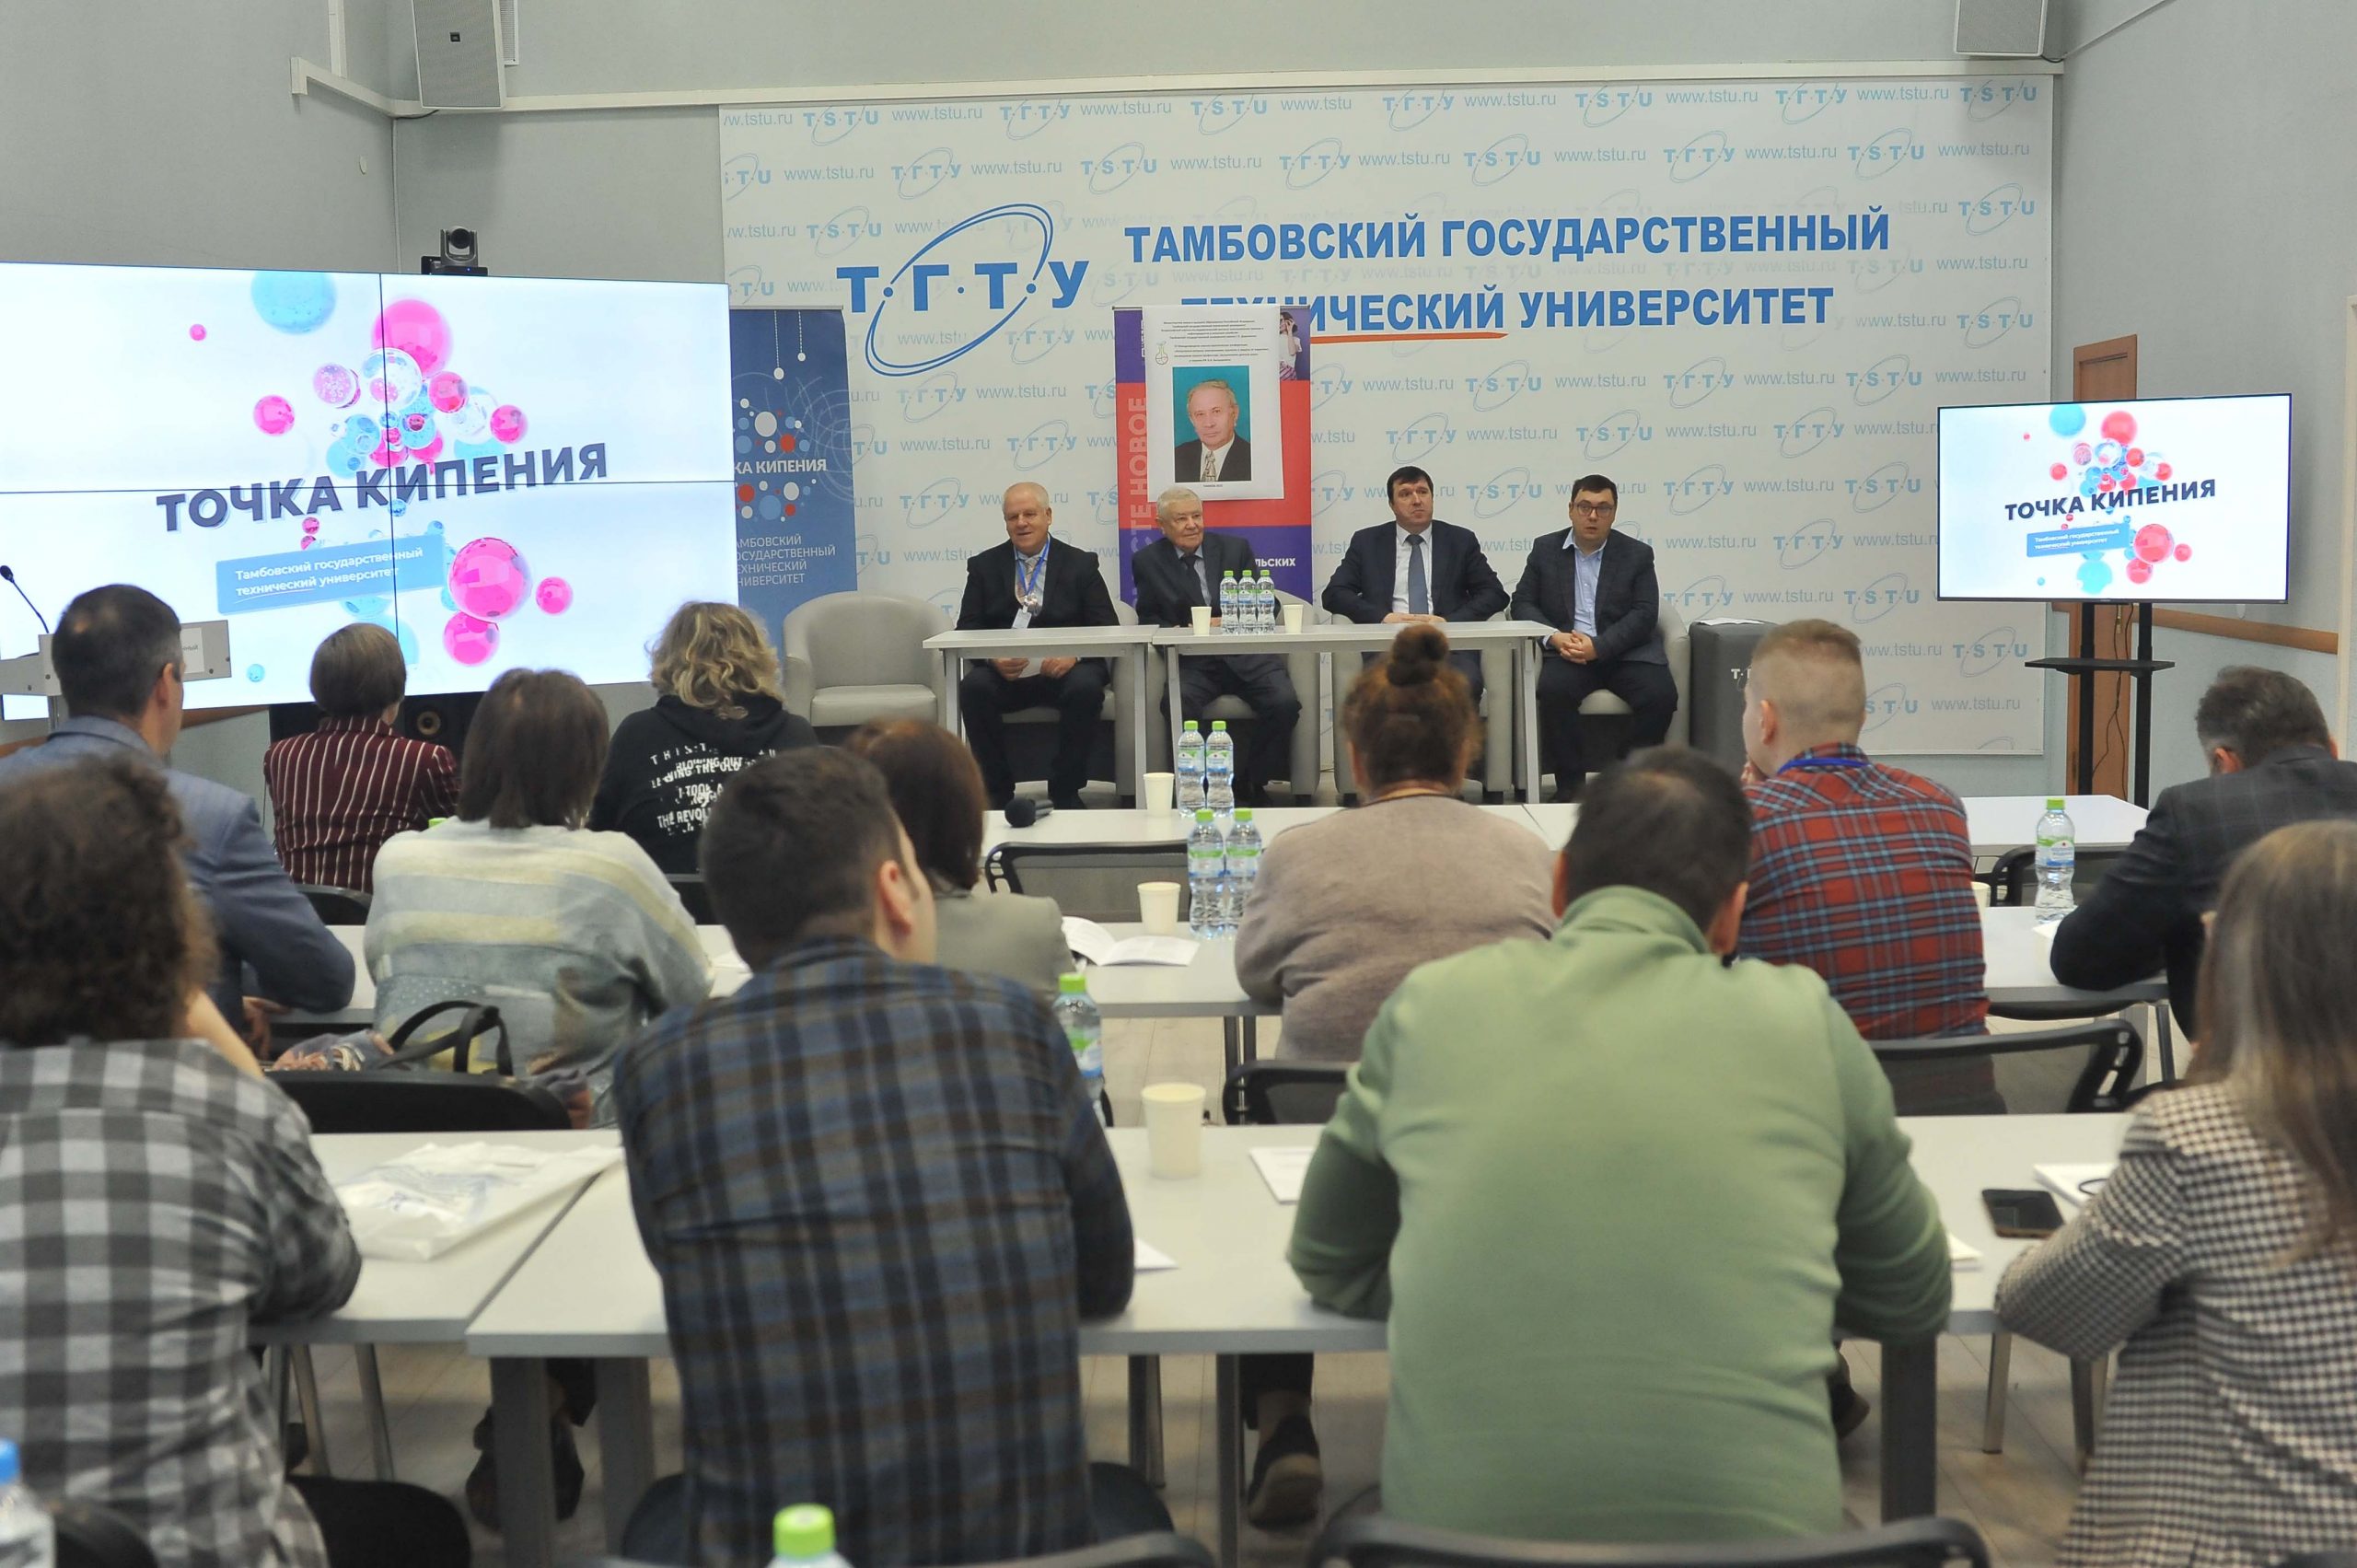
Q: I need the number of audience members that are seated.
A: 12